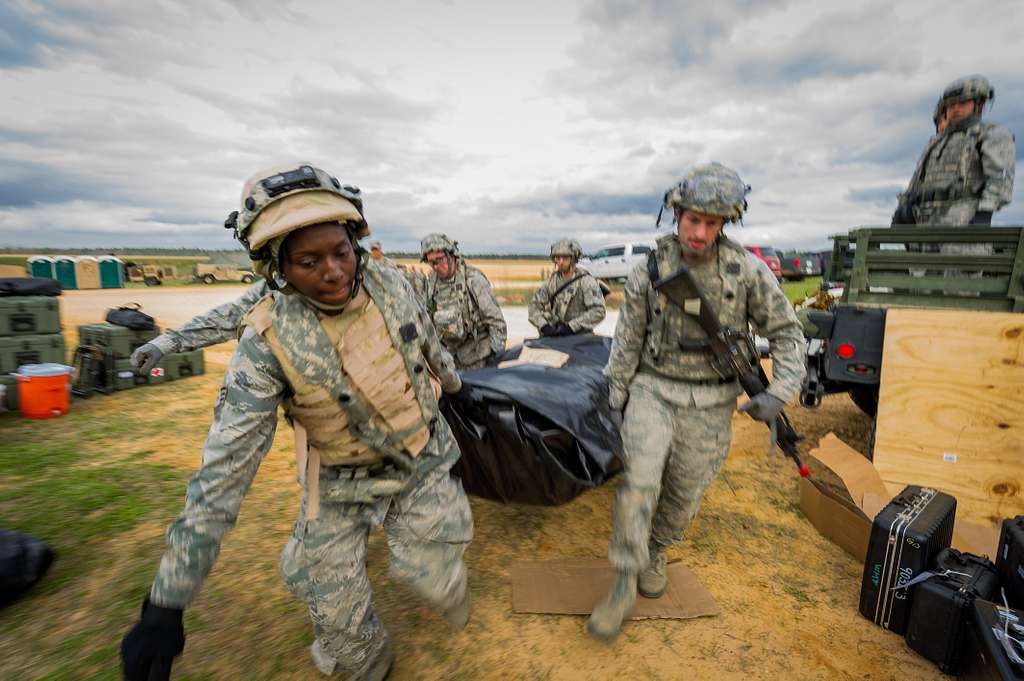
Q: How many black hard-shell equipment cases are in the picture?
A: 4